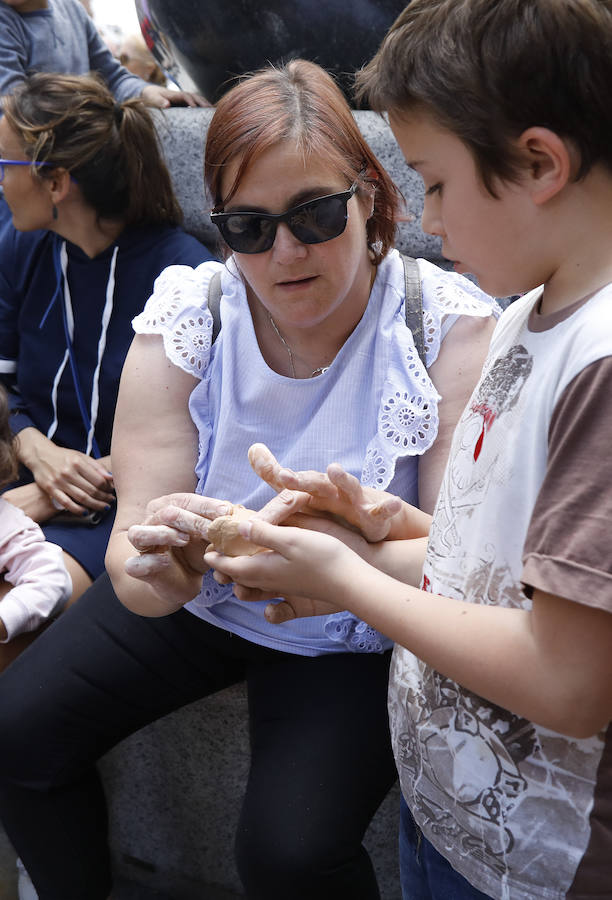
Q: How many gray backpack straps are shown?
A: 2